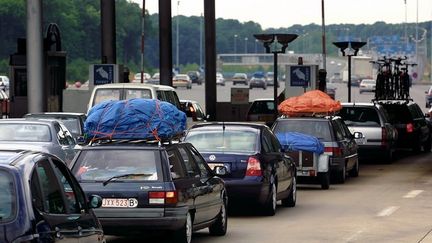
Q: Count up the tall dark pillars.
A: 3